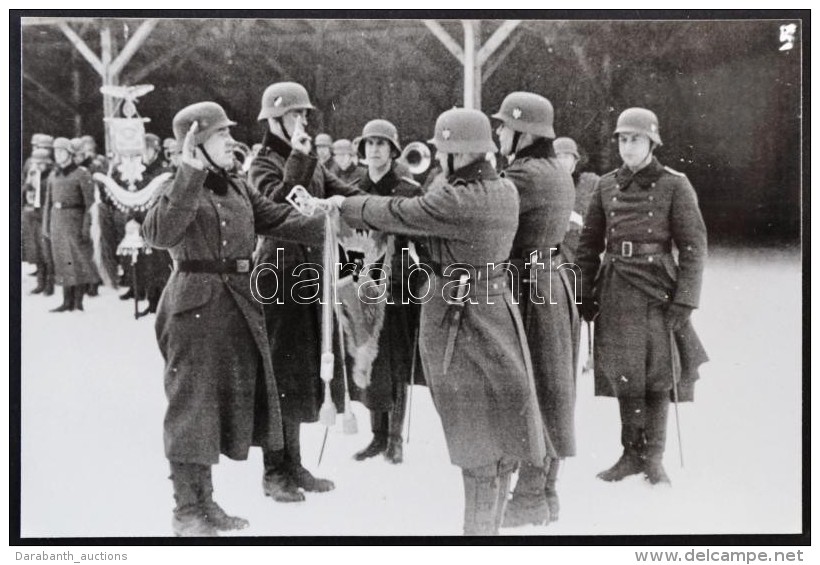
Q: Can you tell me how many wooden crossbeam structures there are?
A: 2